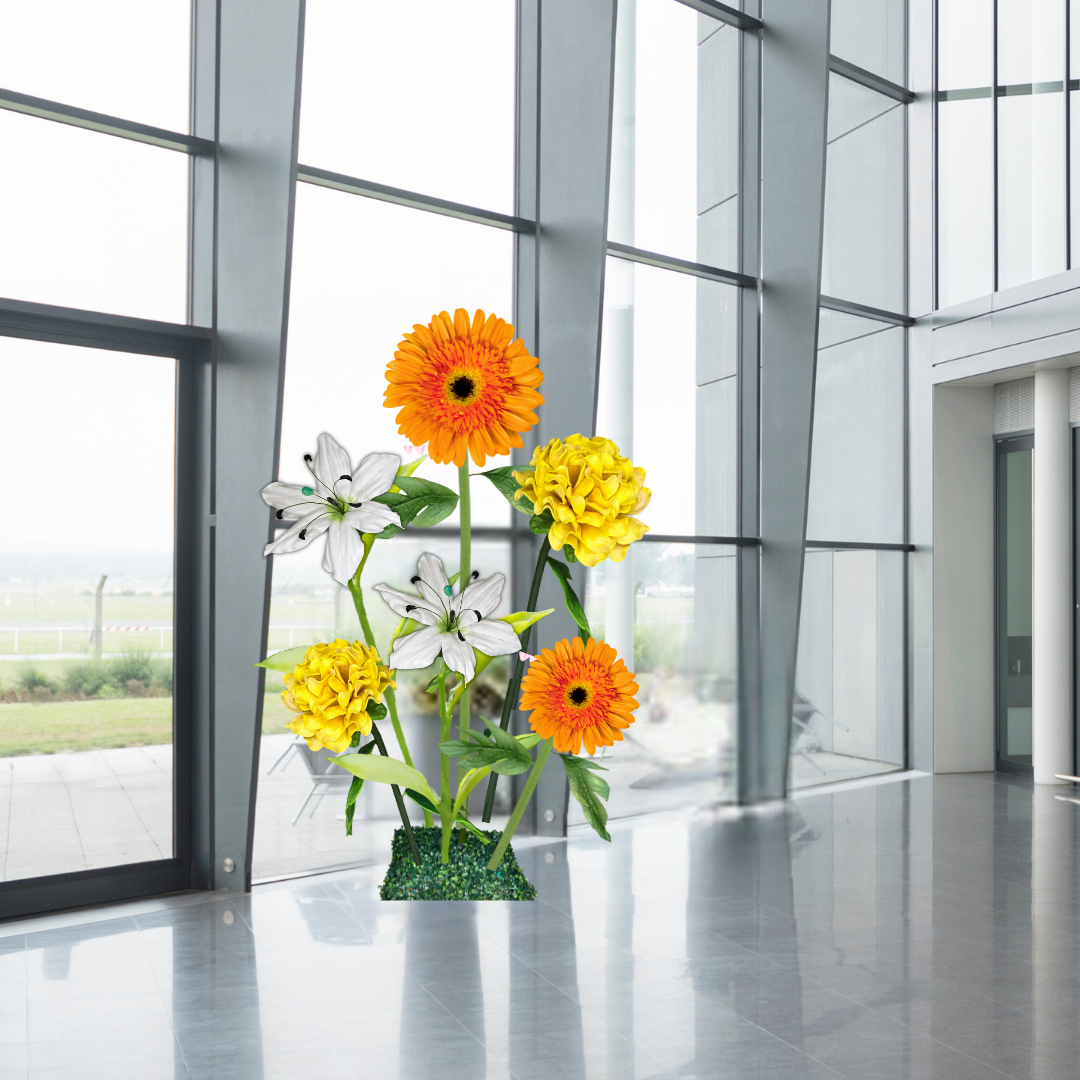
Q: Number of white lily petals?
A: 12